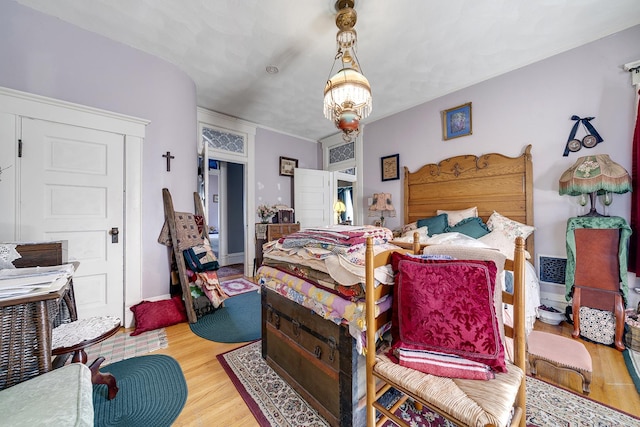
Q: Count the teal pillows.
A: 2